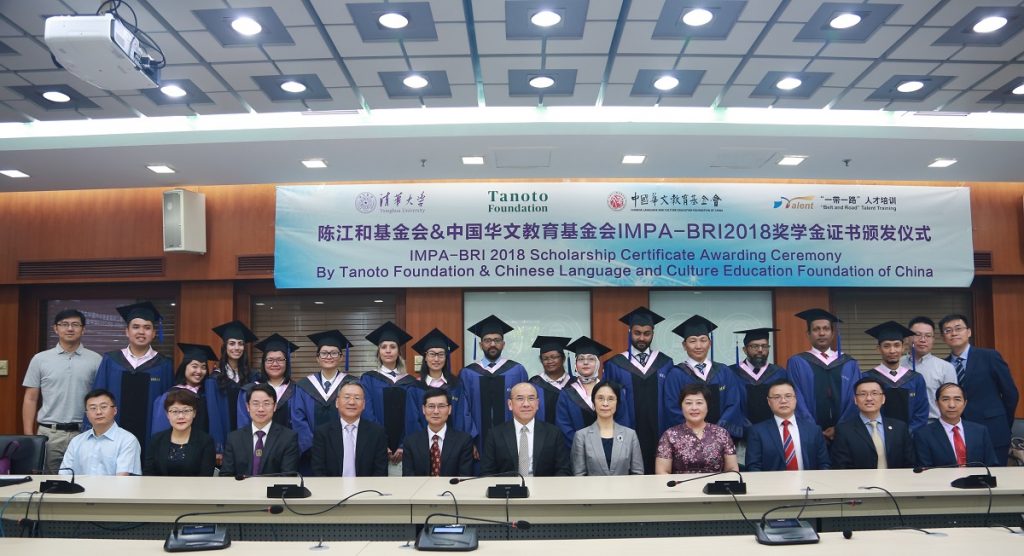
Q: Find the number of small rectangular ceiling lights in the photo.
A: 7